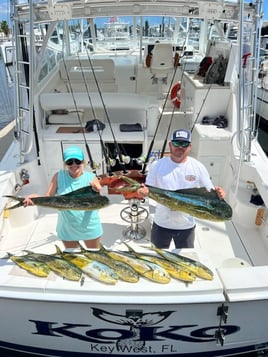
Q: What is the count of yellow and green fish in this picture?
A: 9